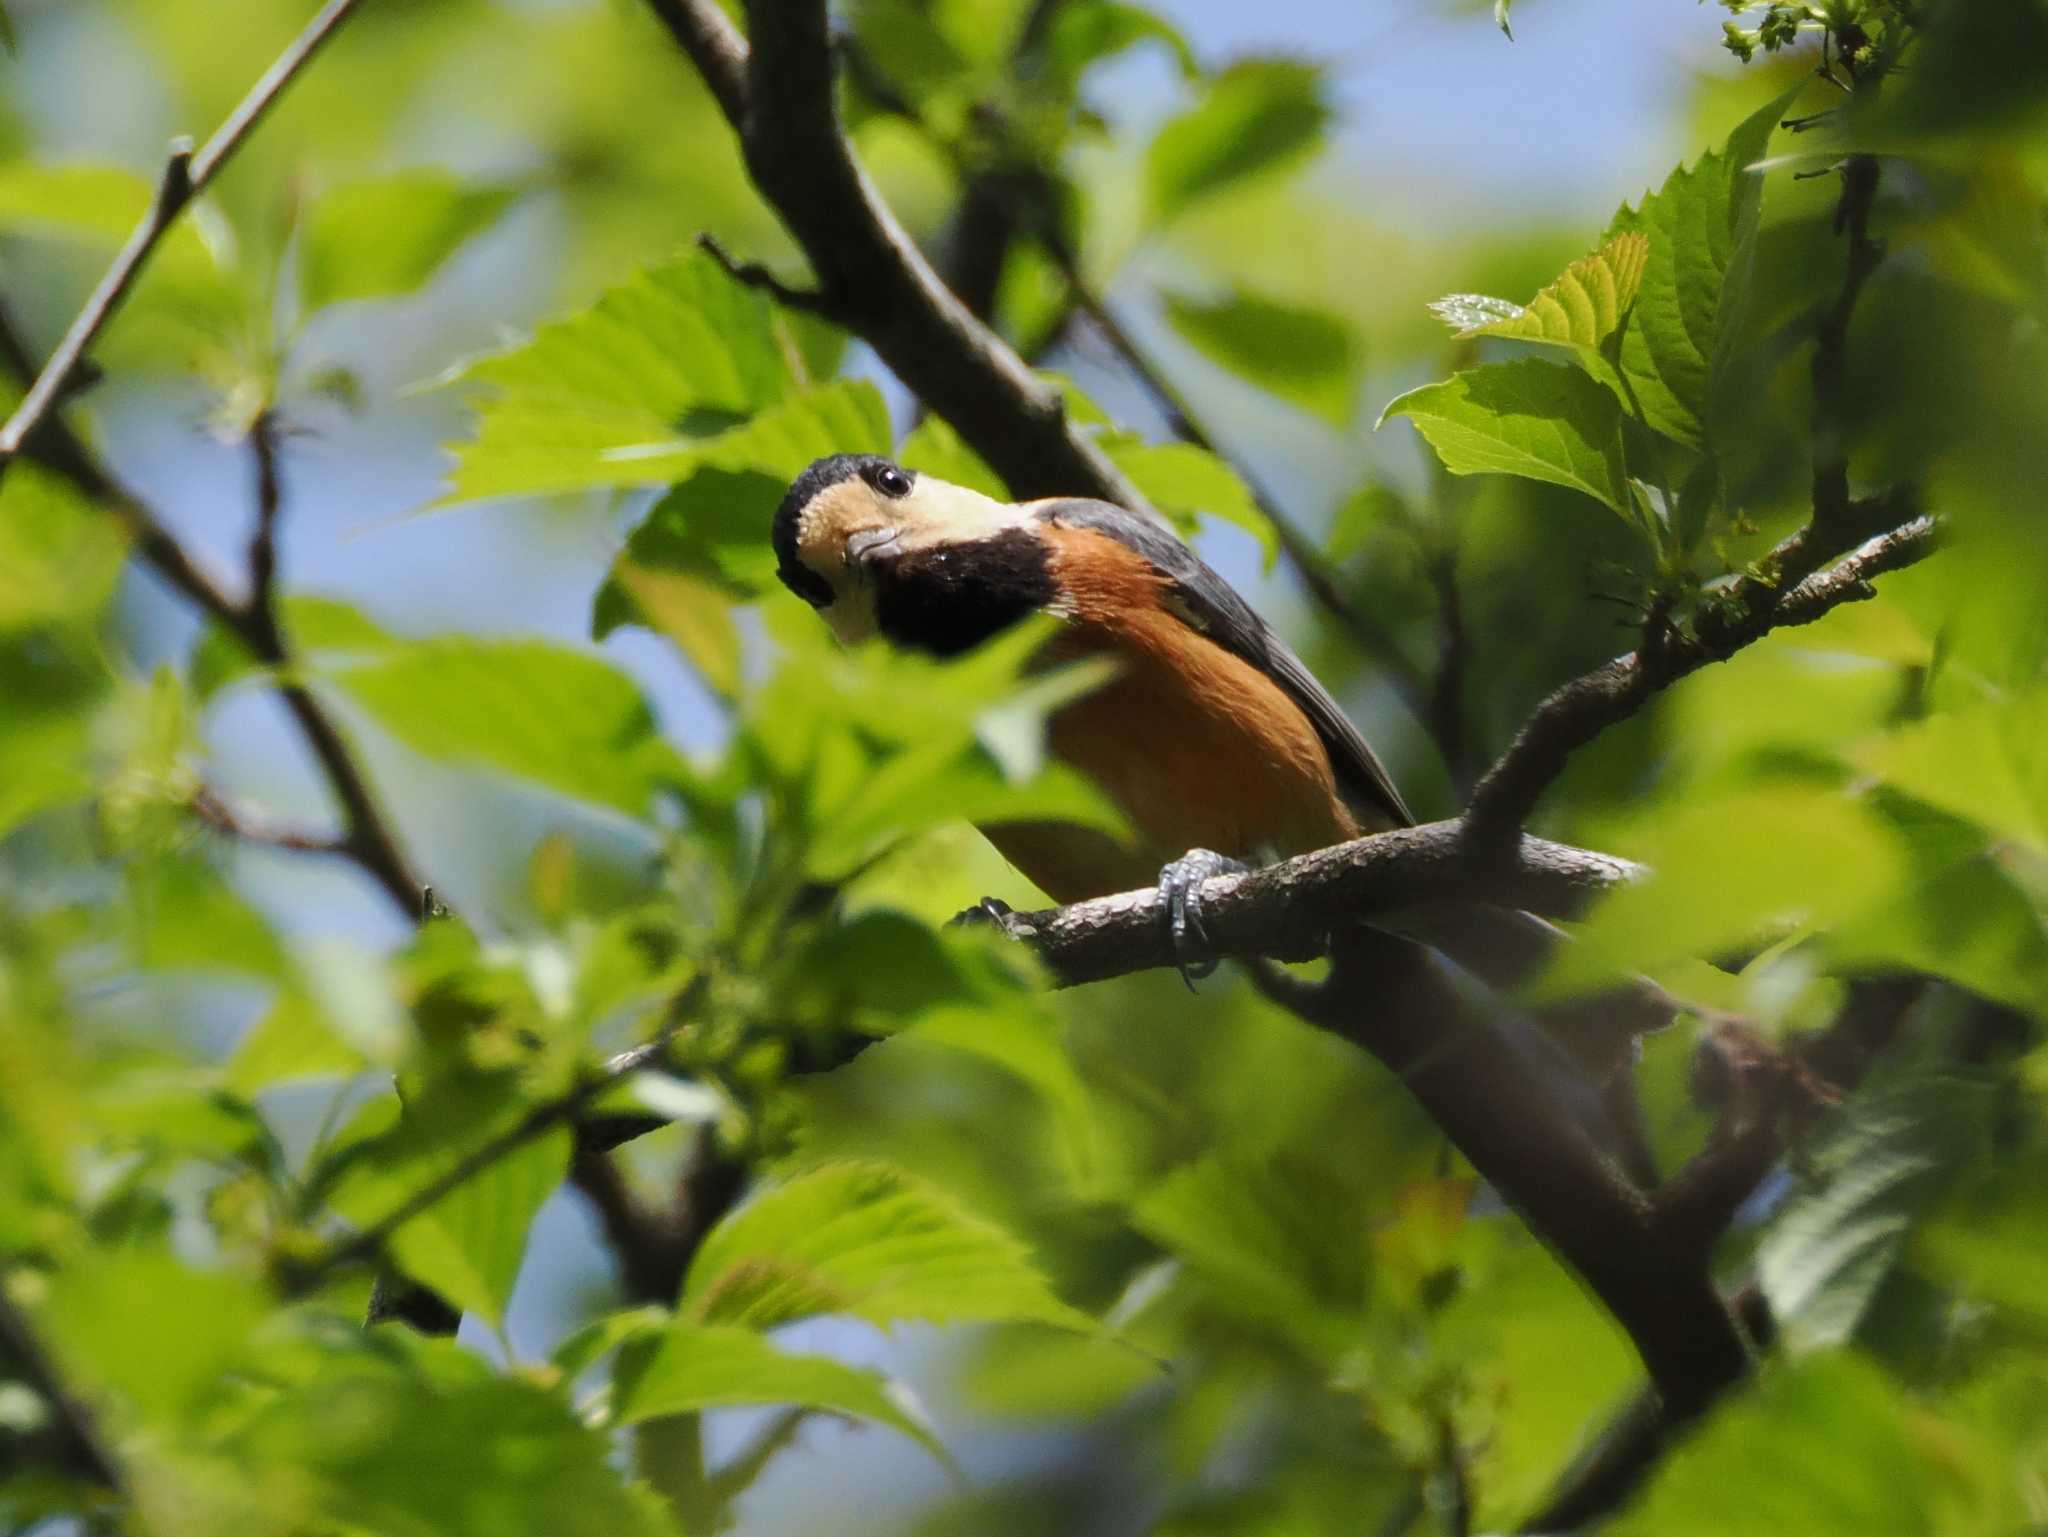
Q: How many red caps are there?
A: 0